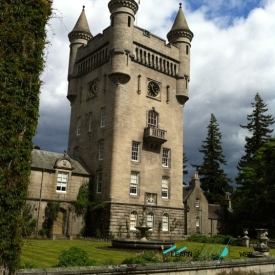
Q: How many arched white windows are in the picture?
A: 3